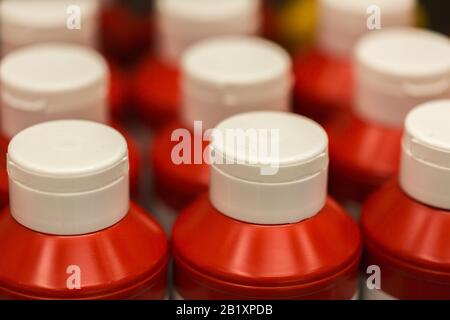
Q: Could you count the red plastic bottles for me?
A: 9